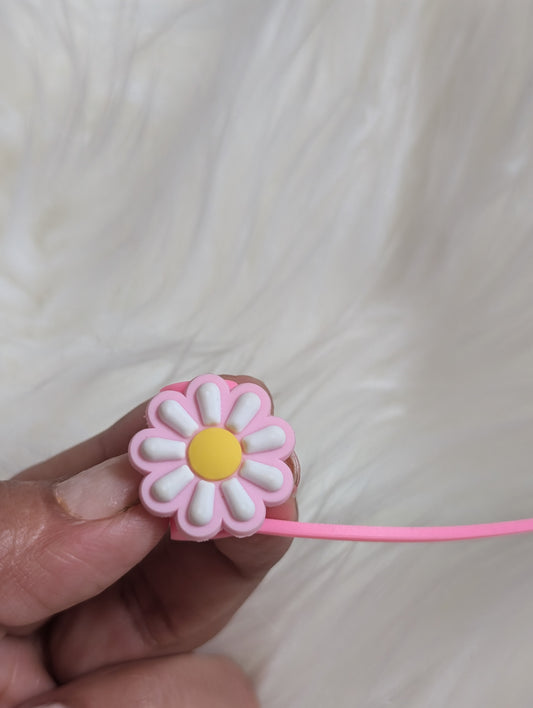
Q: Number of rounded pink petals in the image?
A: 9